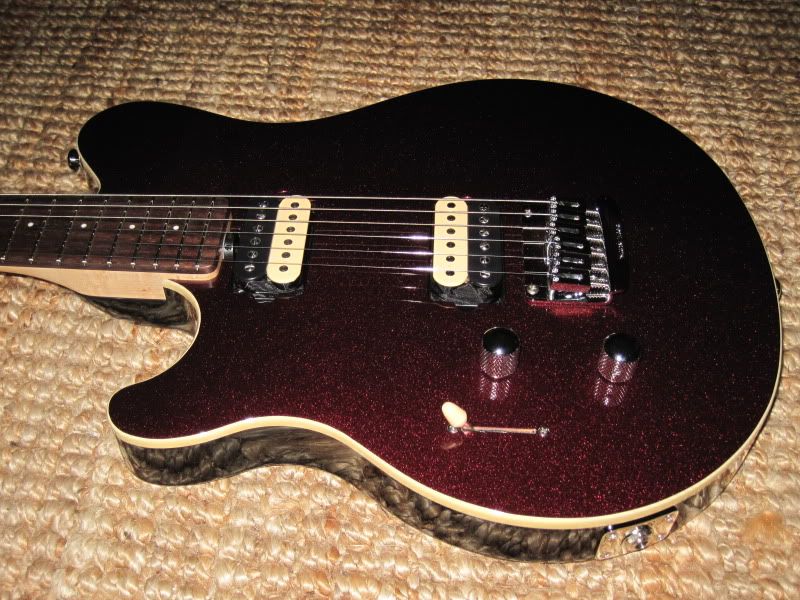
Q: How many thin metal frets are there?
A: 9